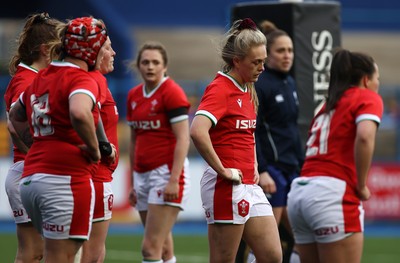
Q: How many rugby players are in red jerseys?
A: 6